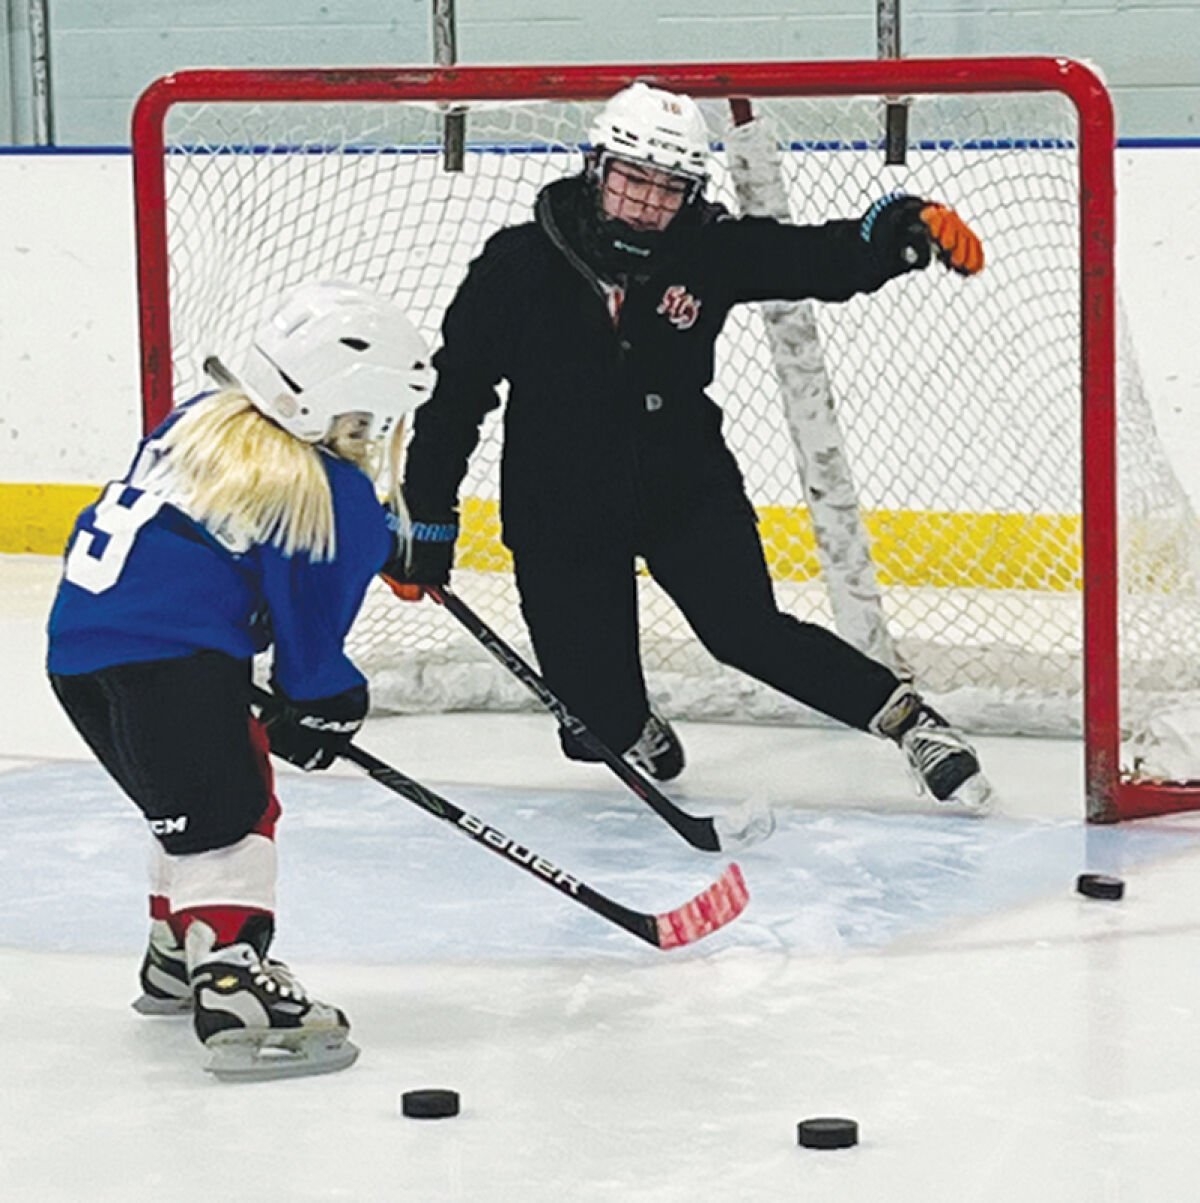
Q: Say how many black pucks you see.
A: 3